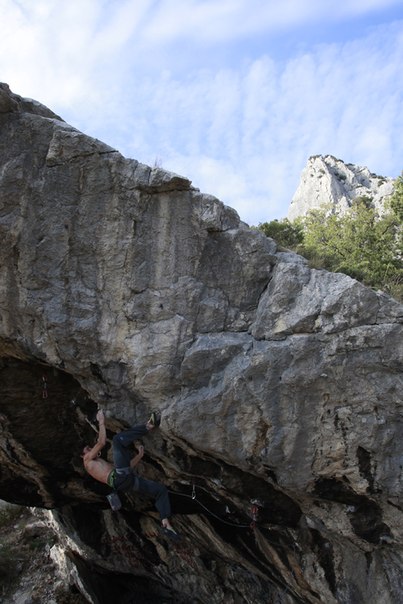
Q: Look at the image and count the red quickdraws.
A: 2